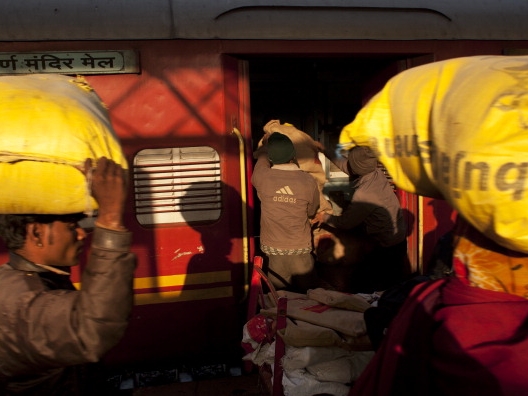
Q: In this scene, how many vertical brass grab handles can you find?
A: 2